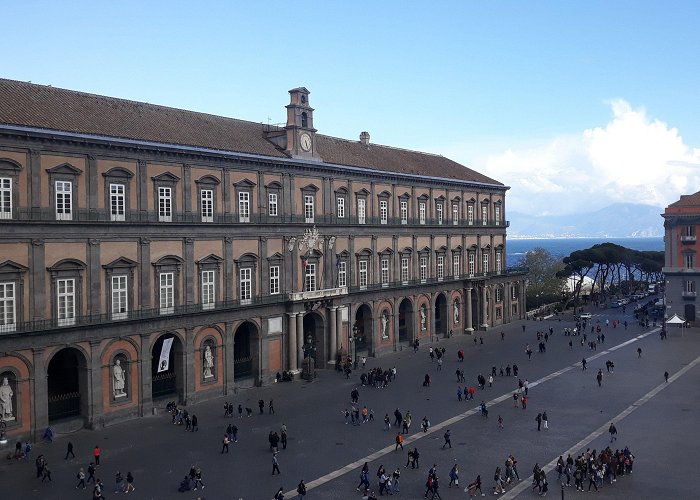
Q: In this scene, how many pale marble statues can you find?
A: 6